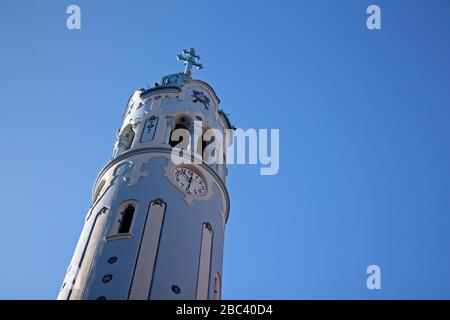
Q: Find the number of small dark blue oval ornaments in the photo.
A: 4